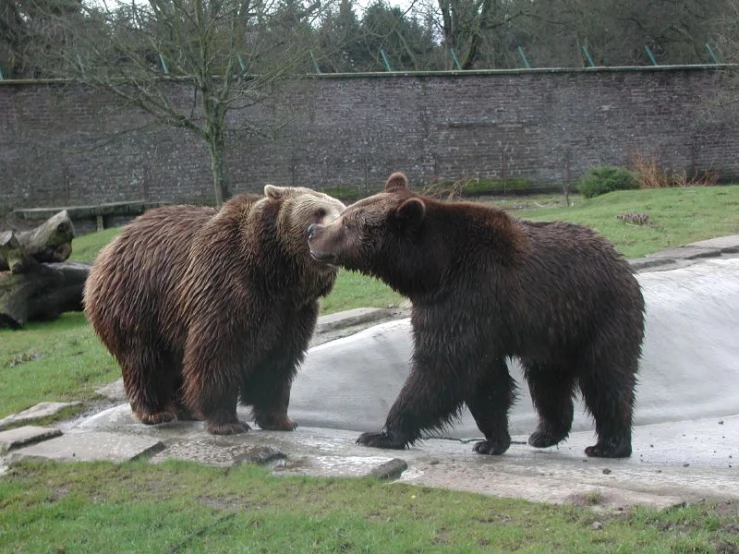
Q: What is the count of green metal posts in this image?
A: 11